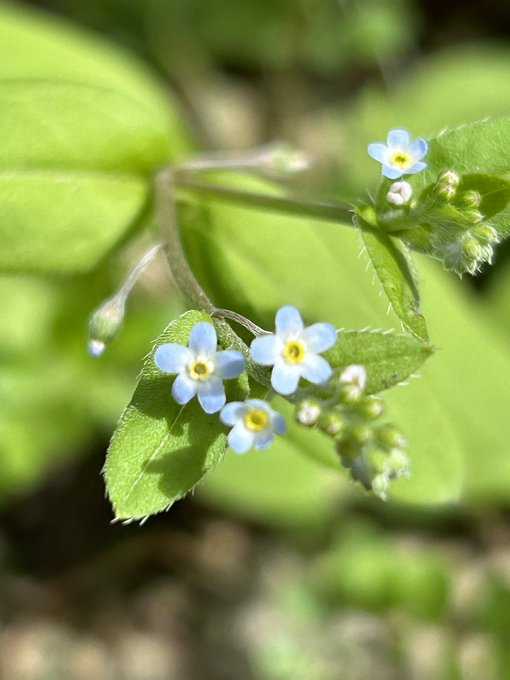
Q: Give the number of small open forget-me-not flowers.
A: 4